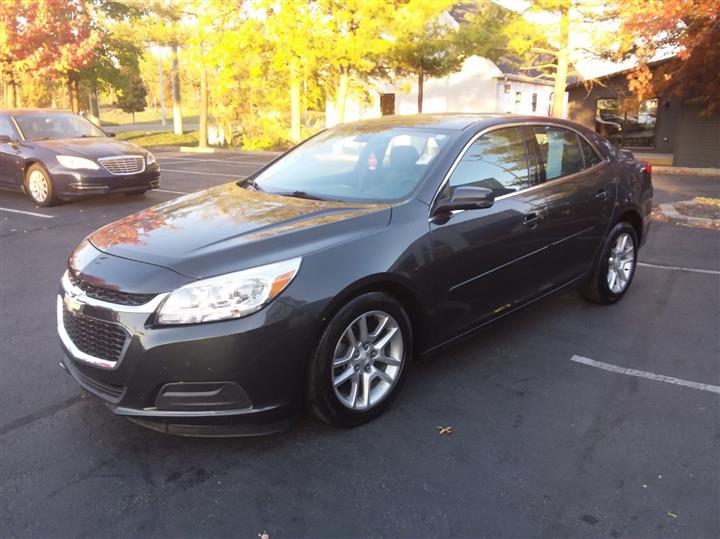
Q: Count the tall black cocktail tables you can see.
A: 0